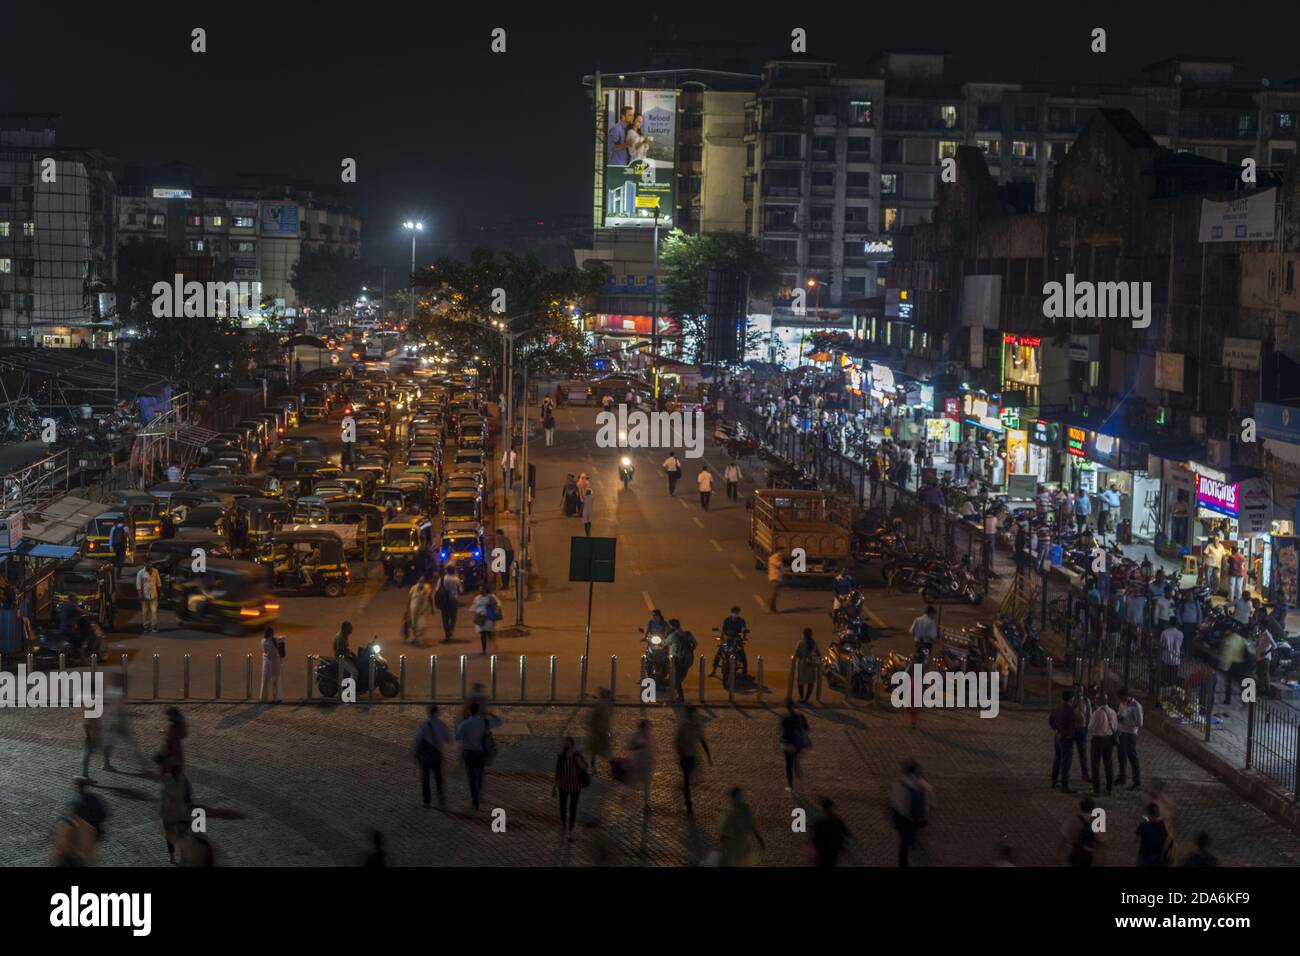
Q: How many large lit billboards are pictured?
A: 1